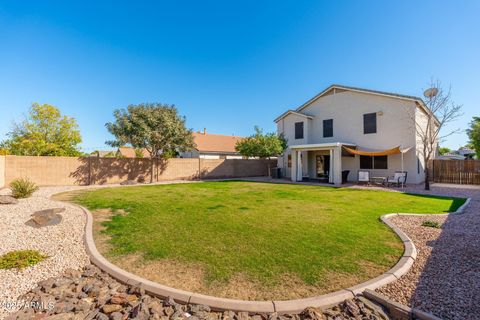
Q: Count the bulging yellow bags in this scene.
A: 0